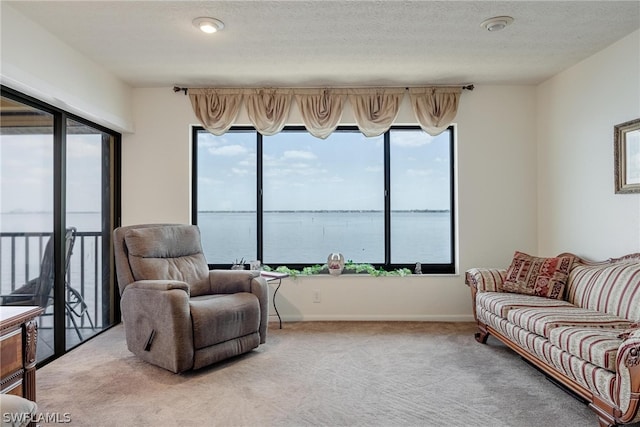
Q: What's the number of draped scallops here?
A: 5